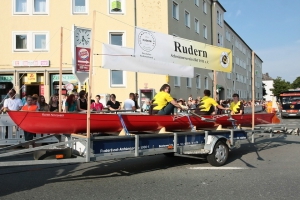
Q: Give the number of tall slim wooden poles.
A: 4